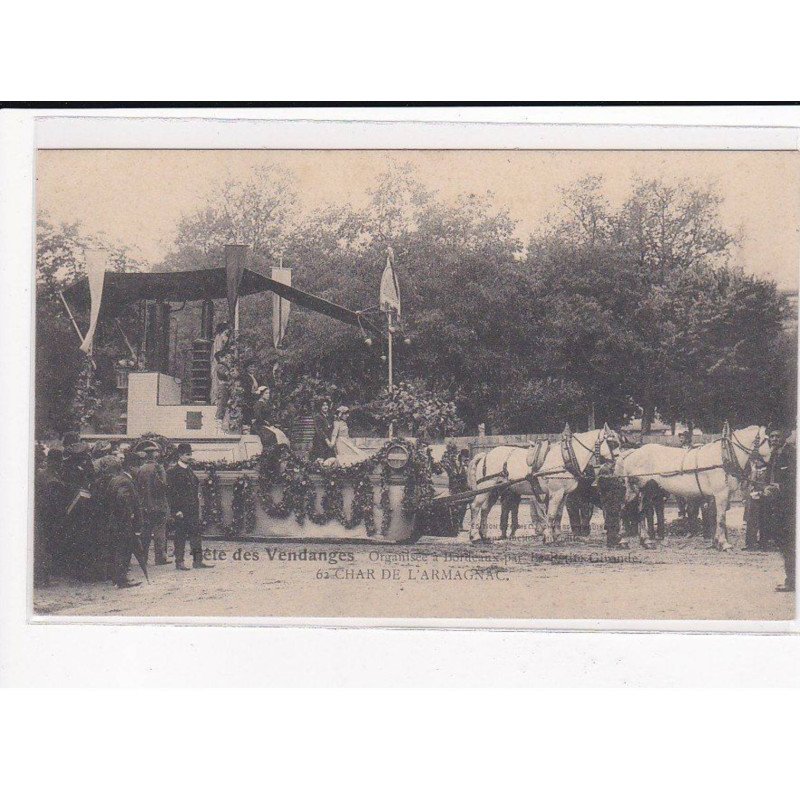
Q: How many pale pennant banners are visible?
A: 3